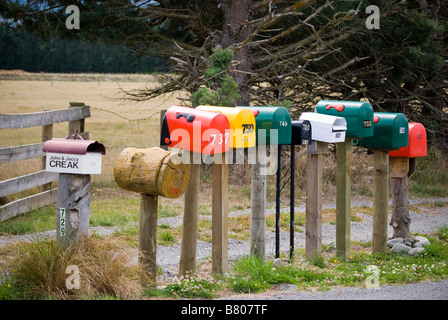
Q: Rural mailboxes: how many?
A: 10